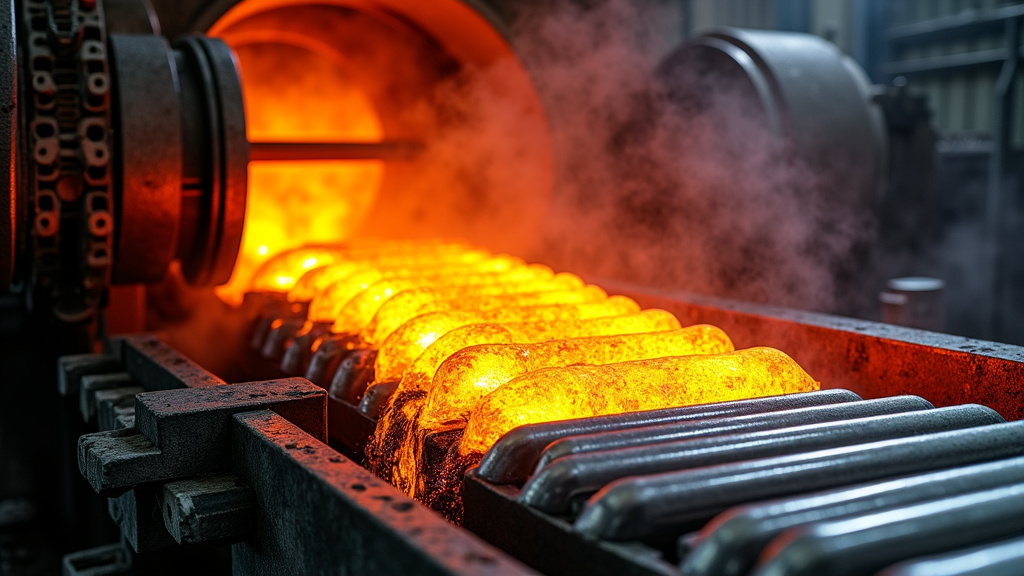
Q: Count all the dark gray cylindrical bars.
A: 7